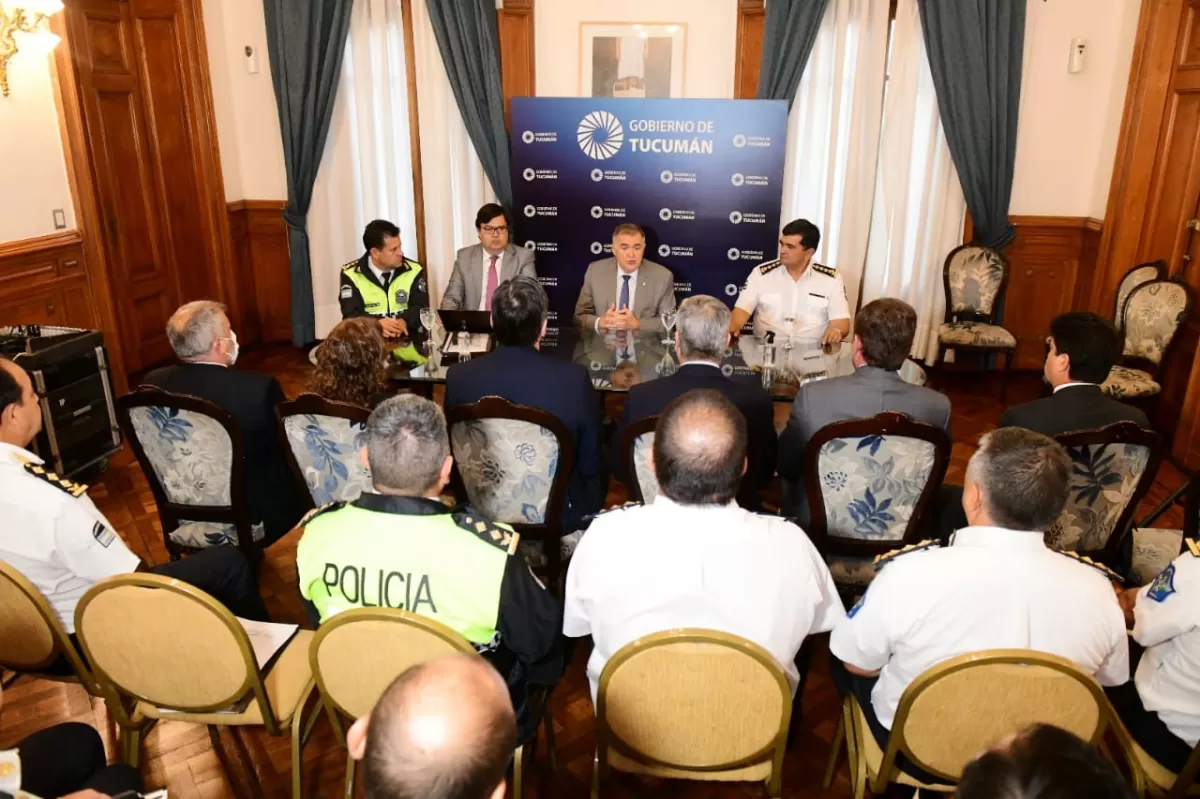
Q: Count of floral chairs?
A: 9